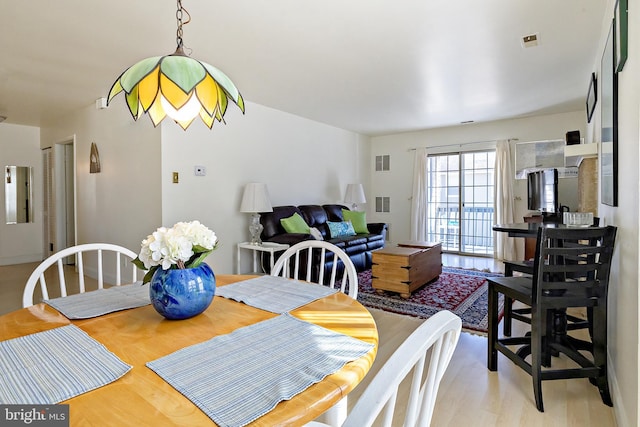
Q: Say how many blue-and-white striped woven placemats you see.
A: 4